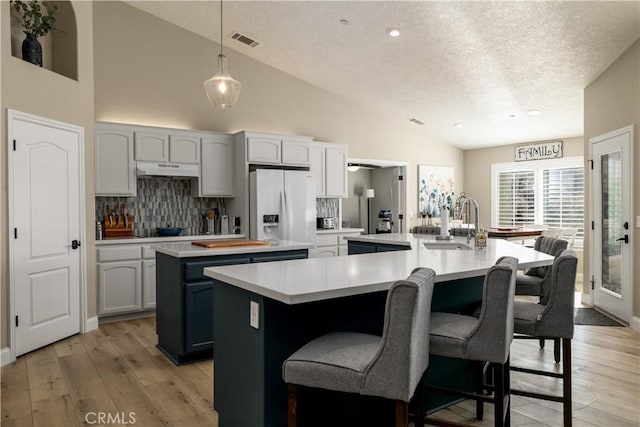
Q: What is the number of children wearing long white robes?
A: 0